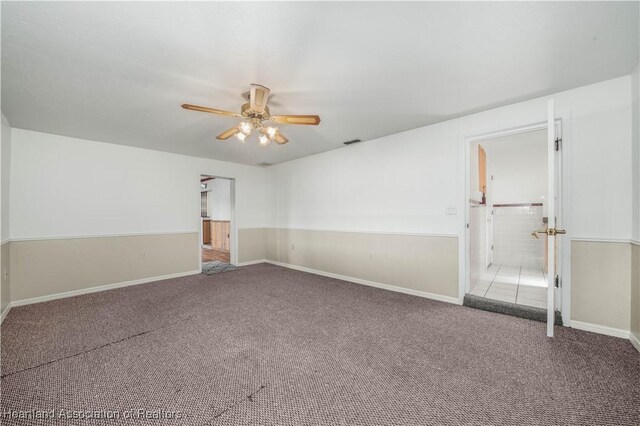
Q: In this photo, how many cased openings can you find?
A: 1